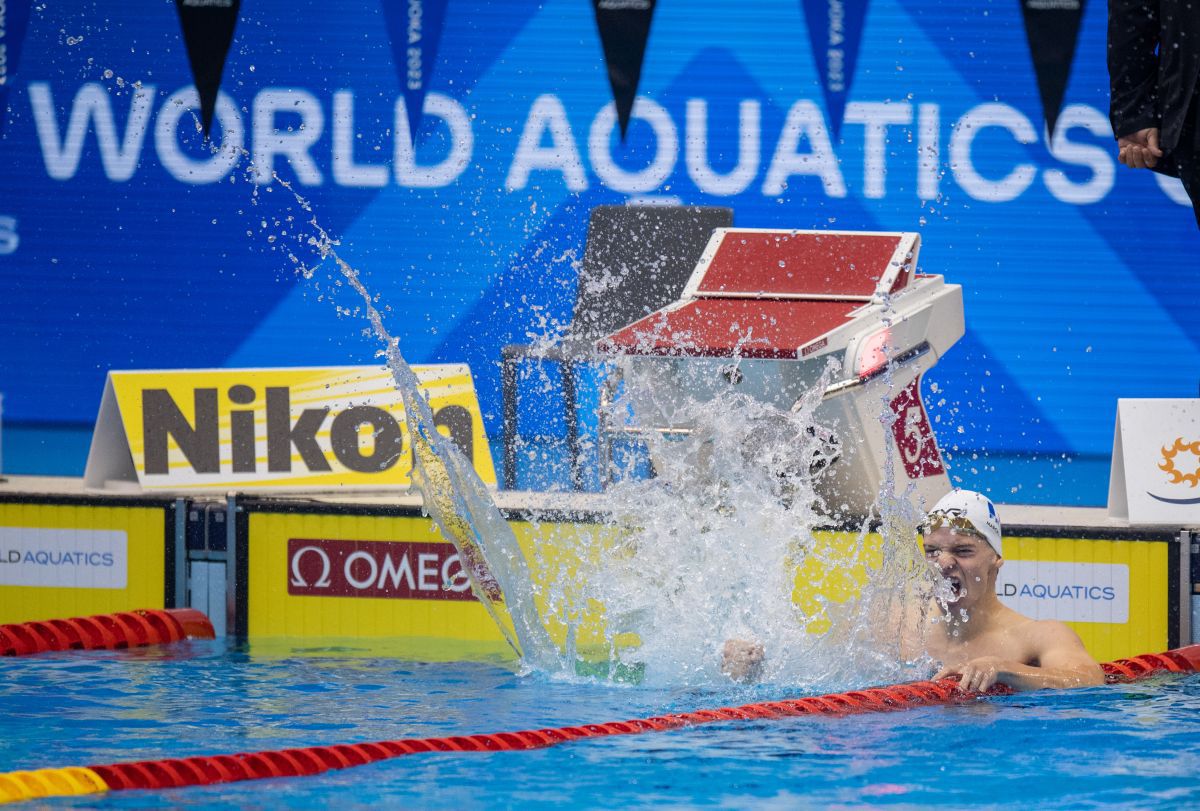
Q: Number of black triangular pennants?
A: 3